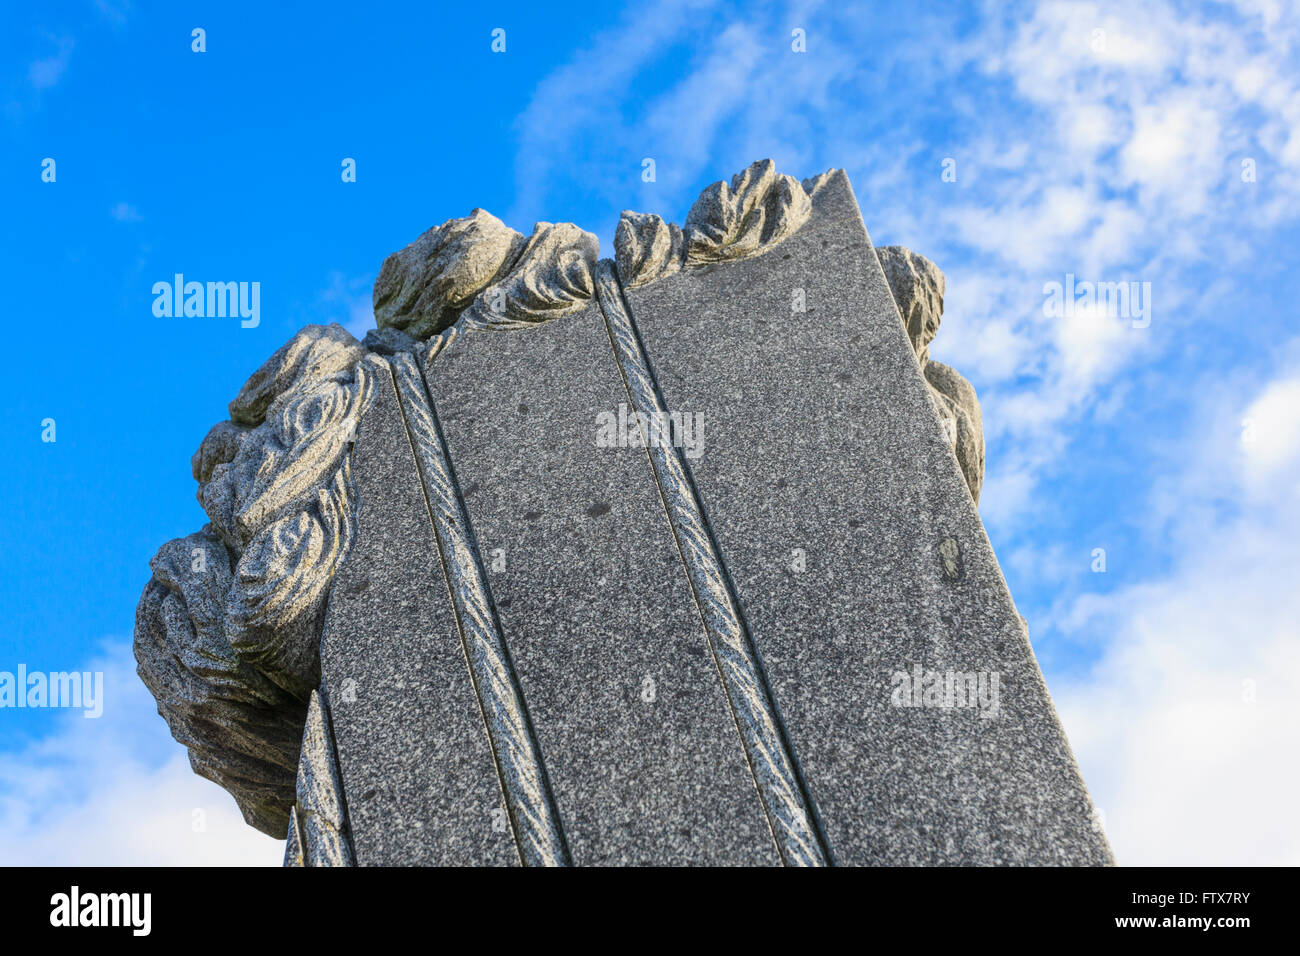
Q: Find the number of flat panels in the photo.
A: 3